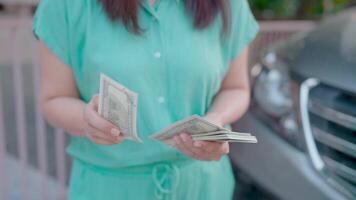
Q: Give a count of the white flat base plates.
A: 0